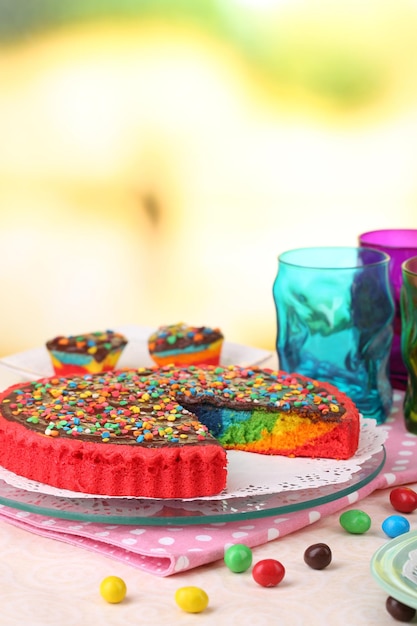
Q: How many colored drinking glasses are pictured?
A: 3